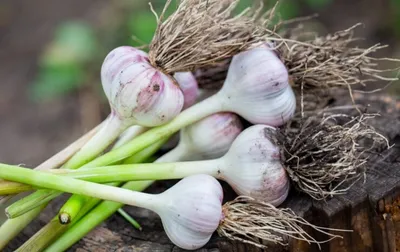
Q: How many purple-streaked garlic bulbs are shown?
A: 6